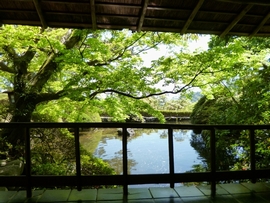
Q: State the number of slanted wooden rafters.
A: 6